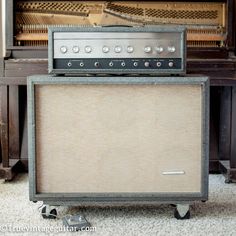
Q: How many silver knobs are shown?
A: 9